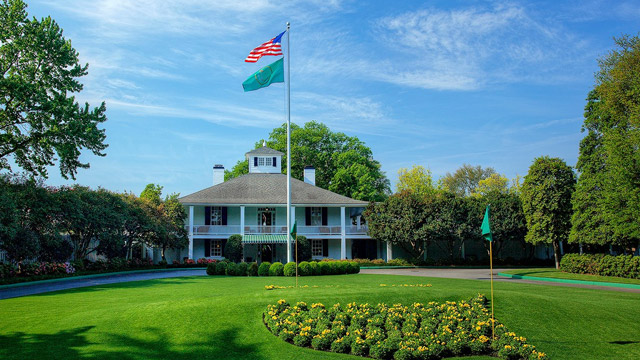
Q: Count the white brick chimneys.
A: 2